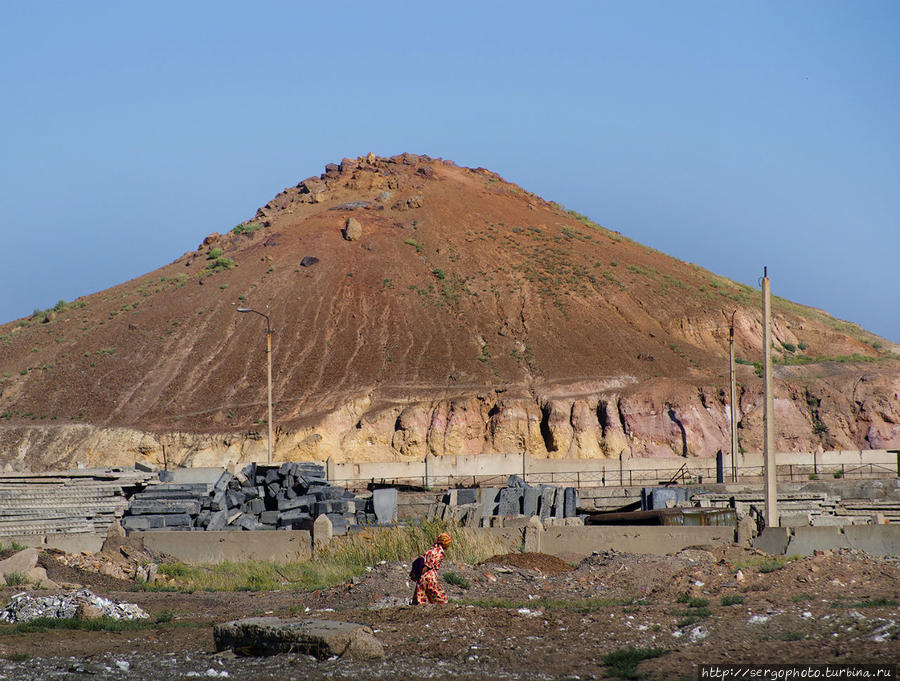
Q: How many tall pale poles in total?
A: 3